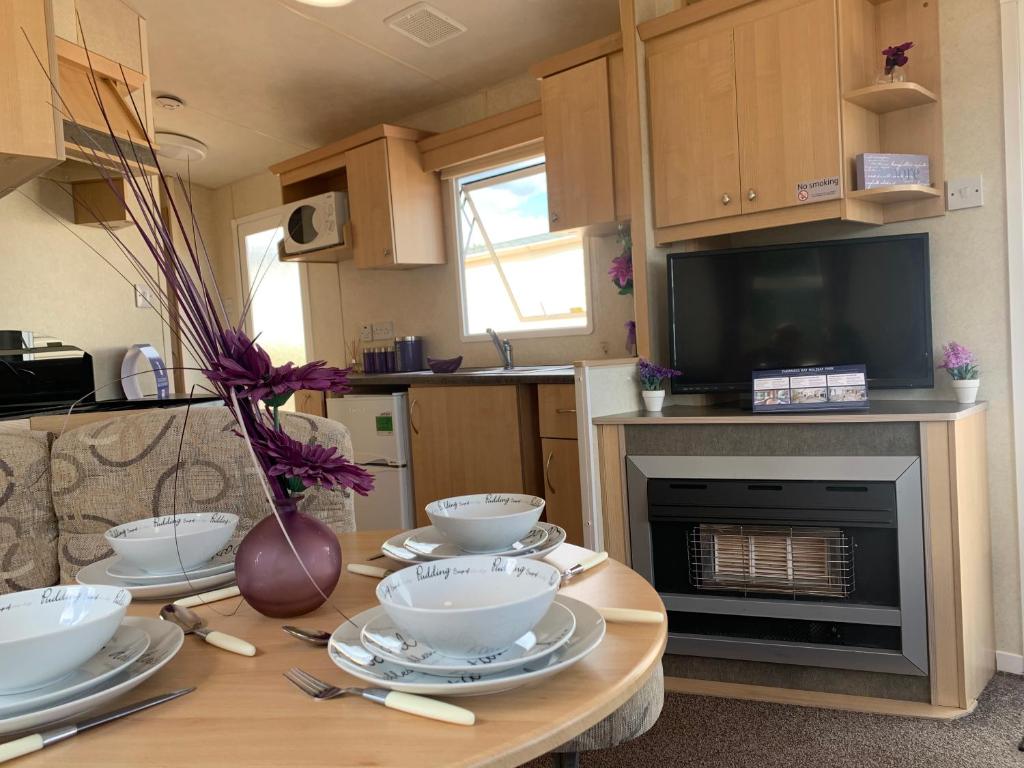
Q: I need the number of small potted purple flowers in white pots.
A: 2